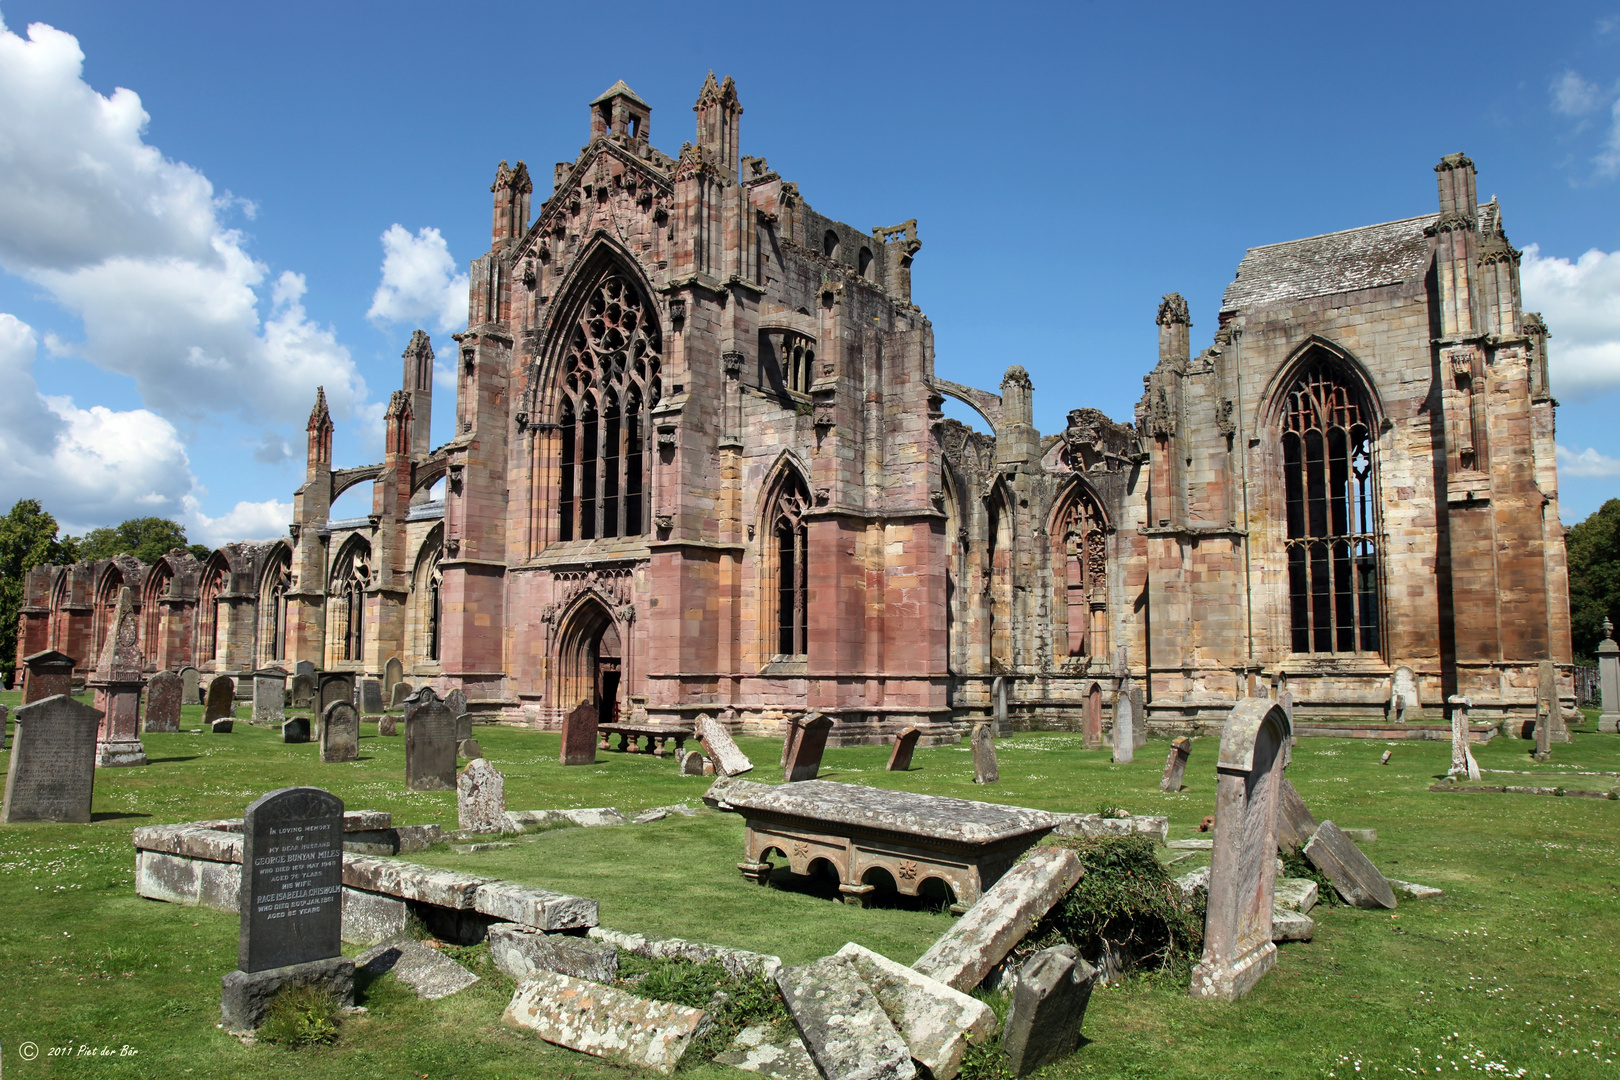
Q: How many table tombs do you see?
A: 2